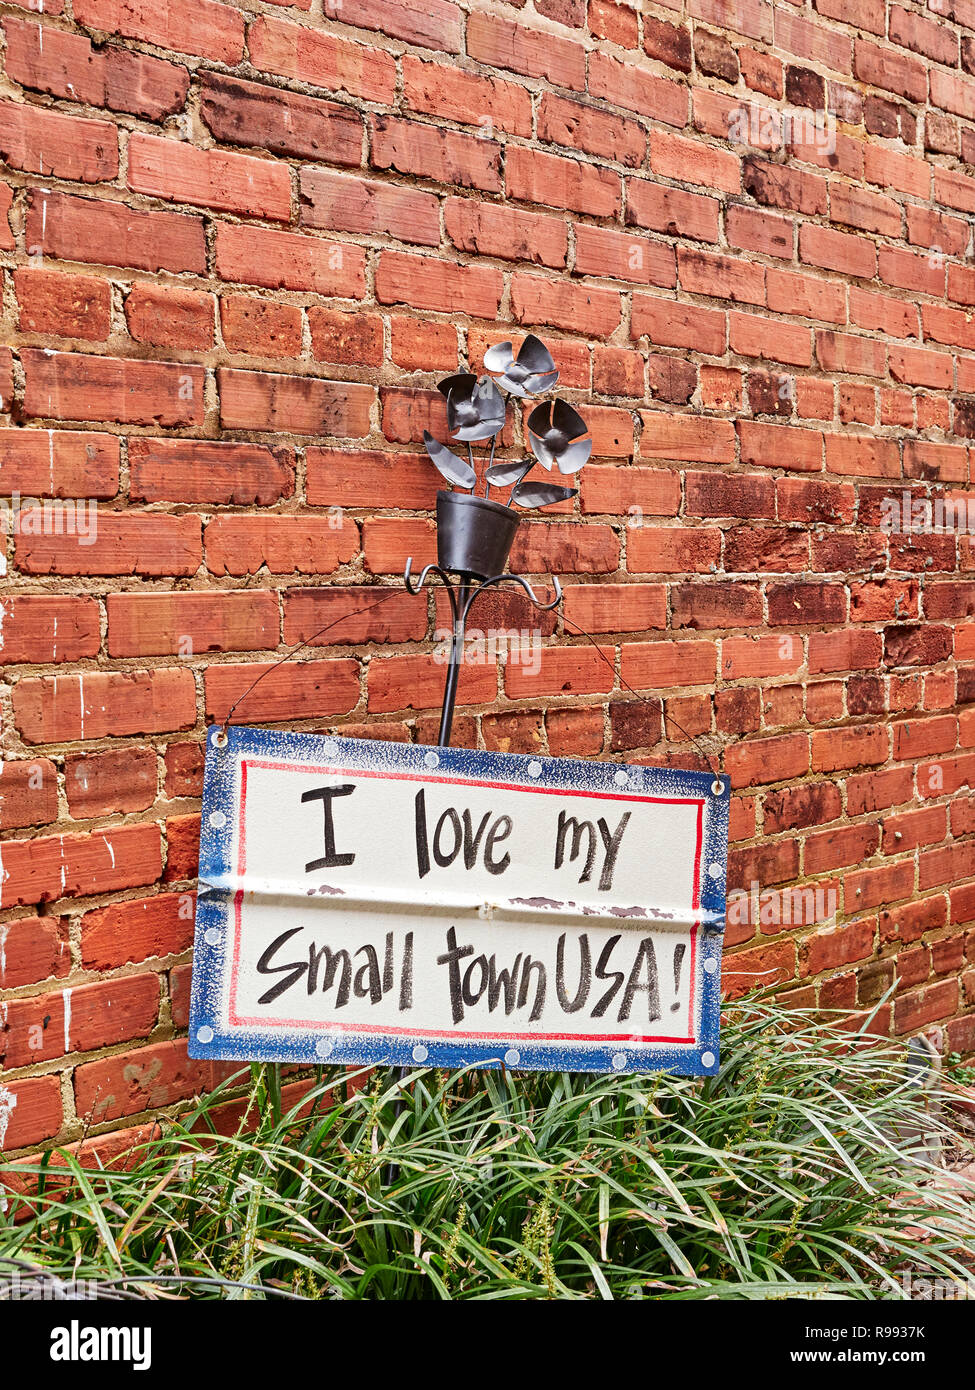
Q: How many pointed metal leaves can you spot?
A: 3